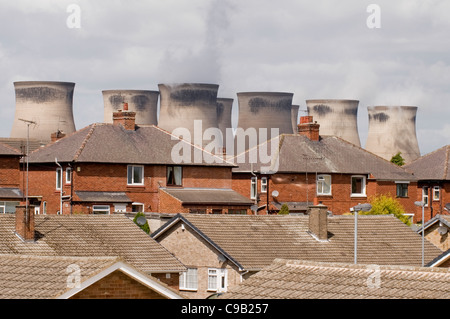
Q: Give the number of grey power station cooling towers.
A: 8